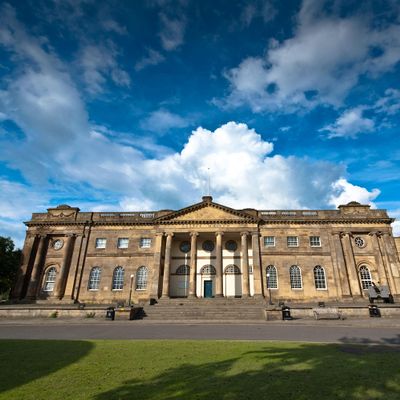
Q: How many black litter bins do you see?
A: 3